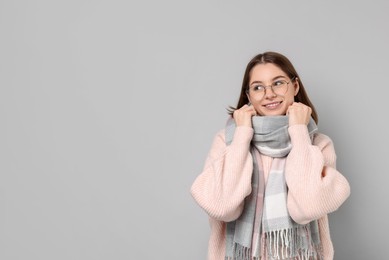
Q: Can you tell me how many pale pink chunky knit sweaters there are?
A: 1